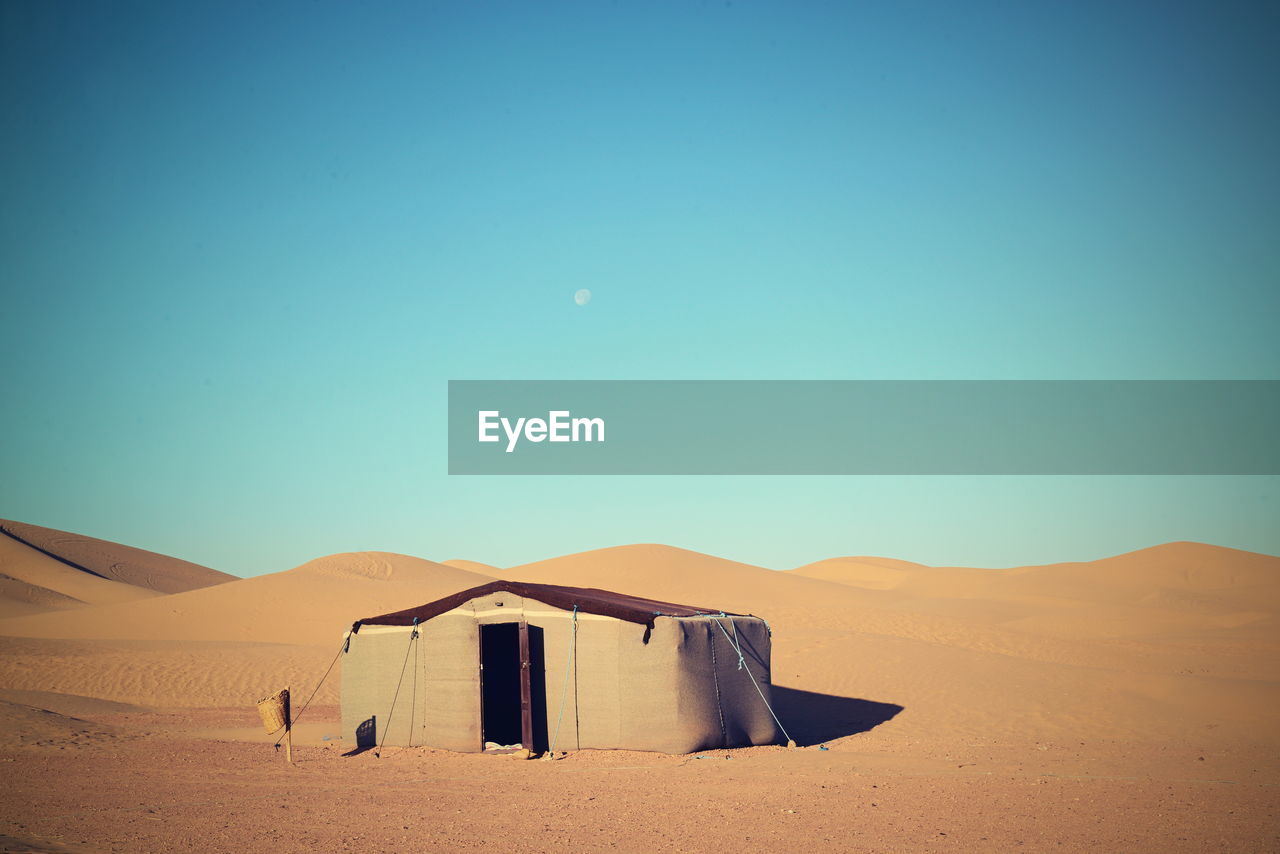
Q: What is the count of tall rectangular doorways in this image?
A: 1